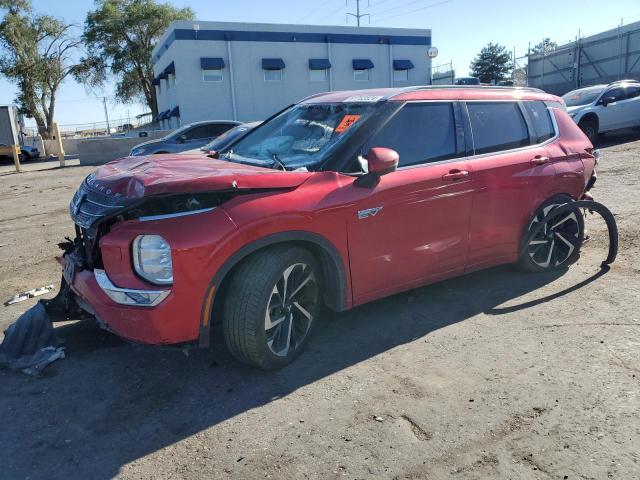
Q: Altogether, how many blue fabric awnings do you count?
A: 11